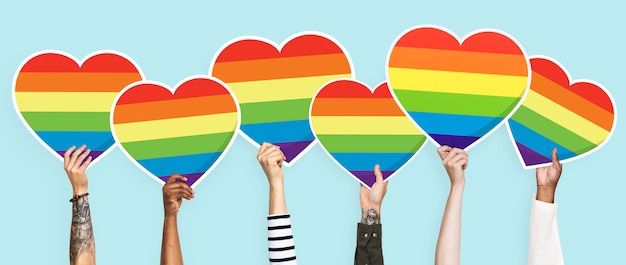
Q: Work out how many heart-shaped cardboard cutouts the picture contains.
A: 6